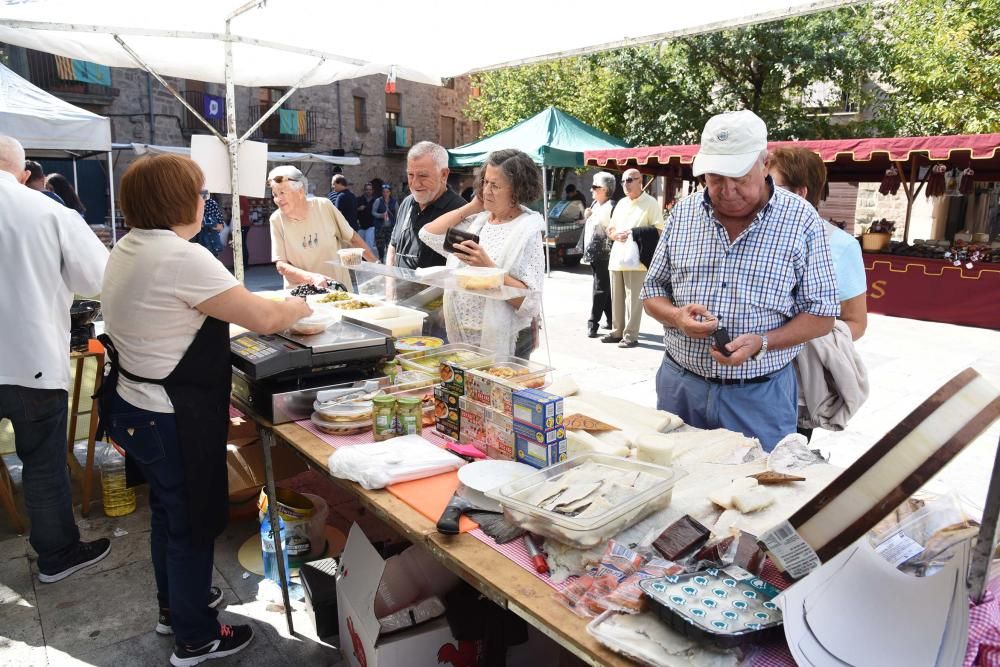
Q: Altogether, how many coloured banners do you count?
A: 4